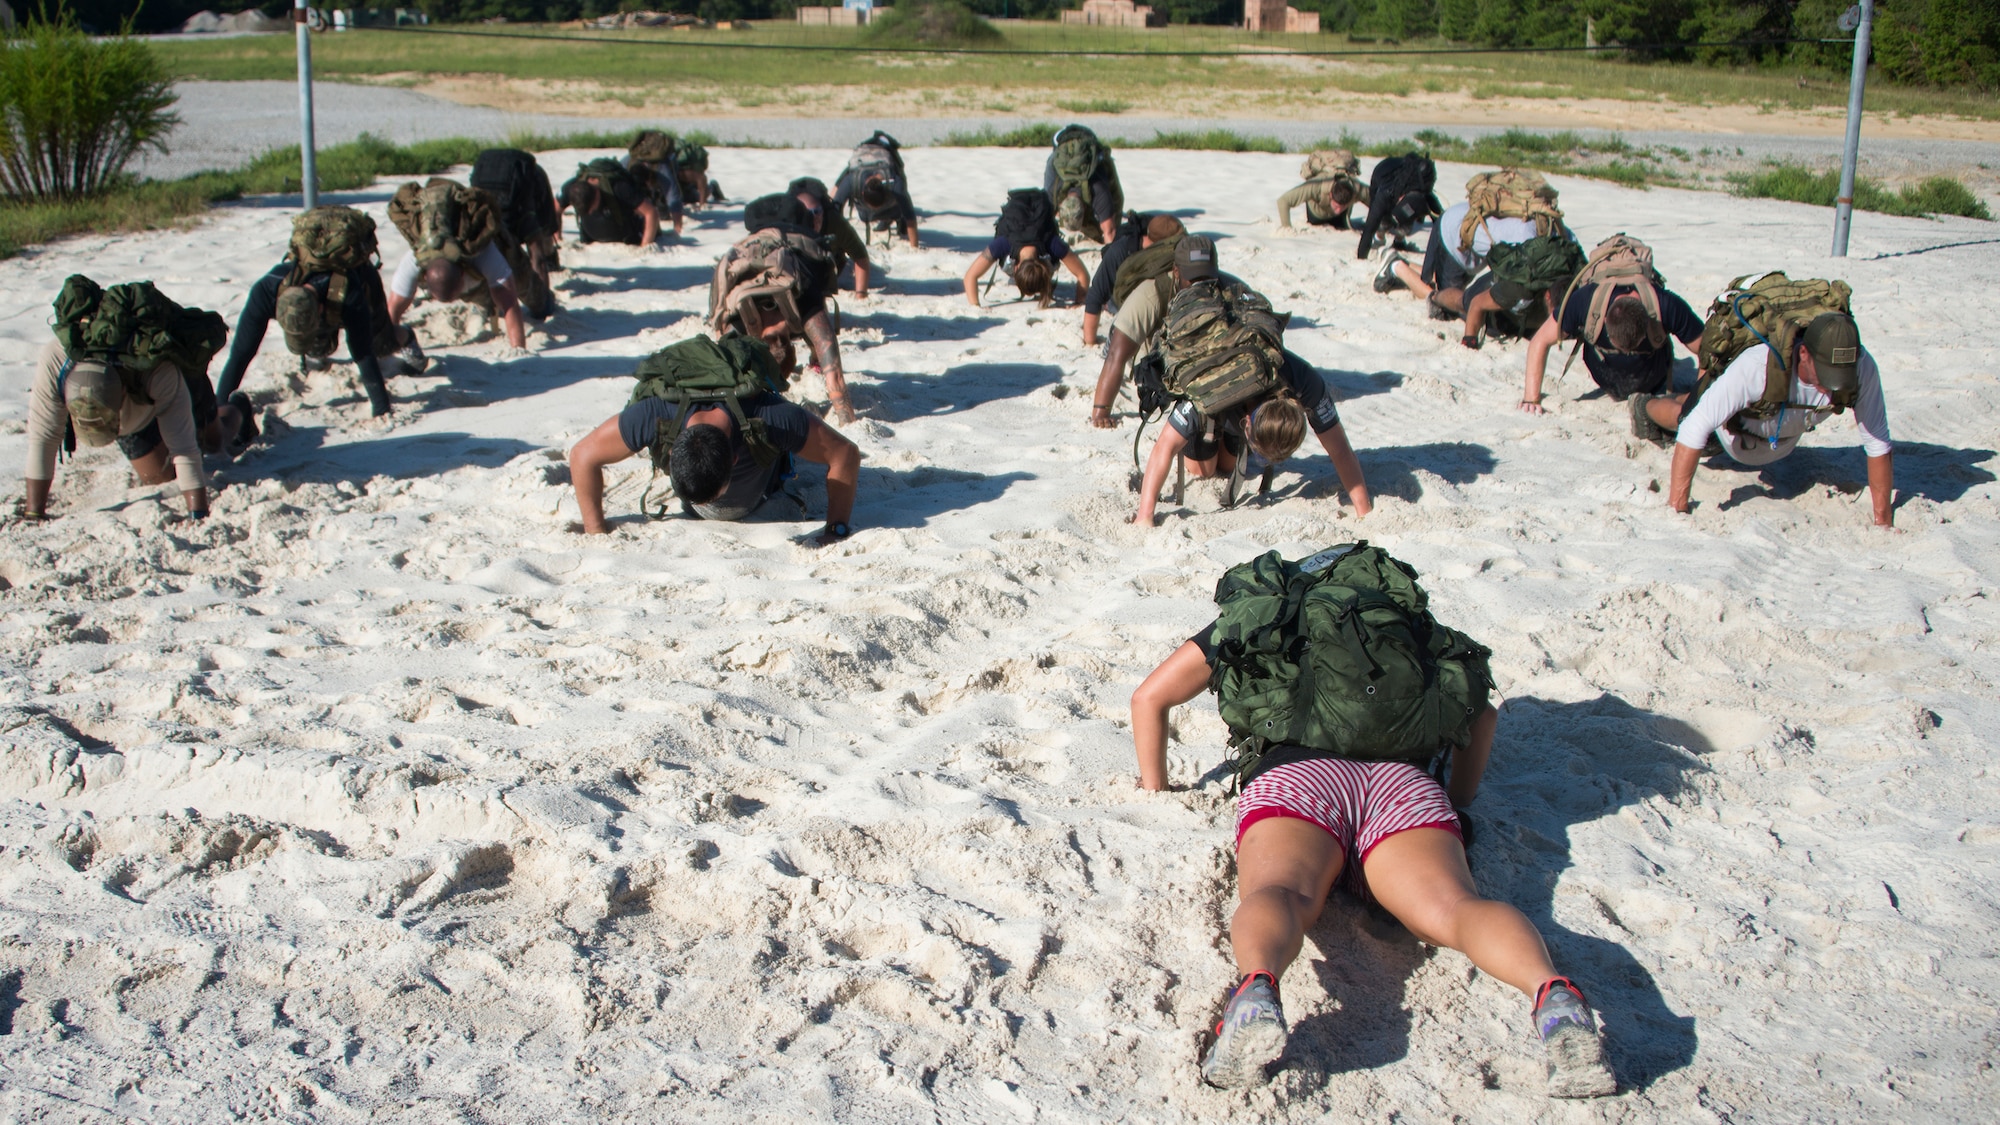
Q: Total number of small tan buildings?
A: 3